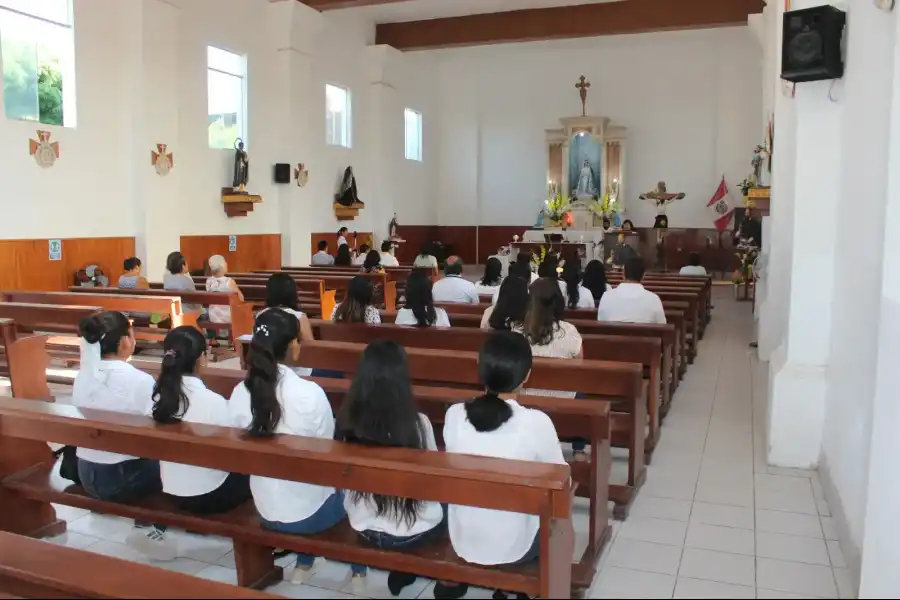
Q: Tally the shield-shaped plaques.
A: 3